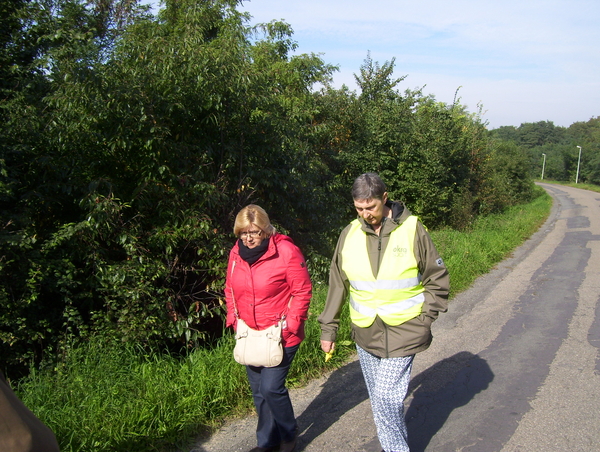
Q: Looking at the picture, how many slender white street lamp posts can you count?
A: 2